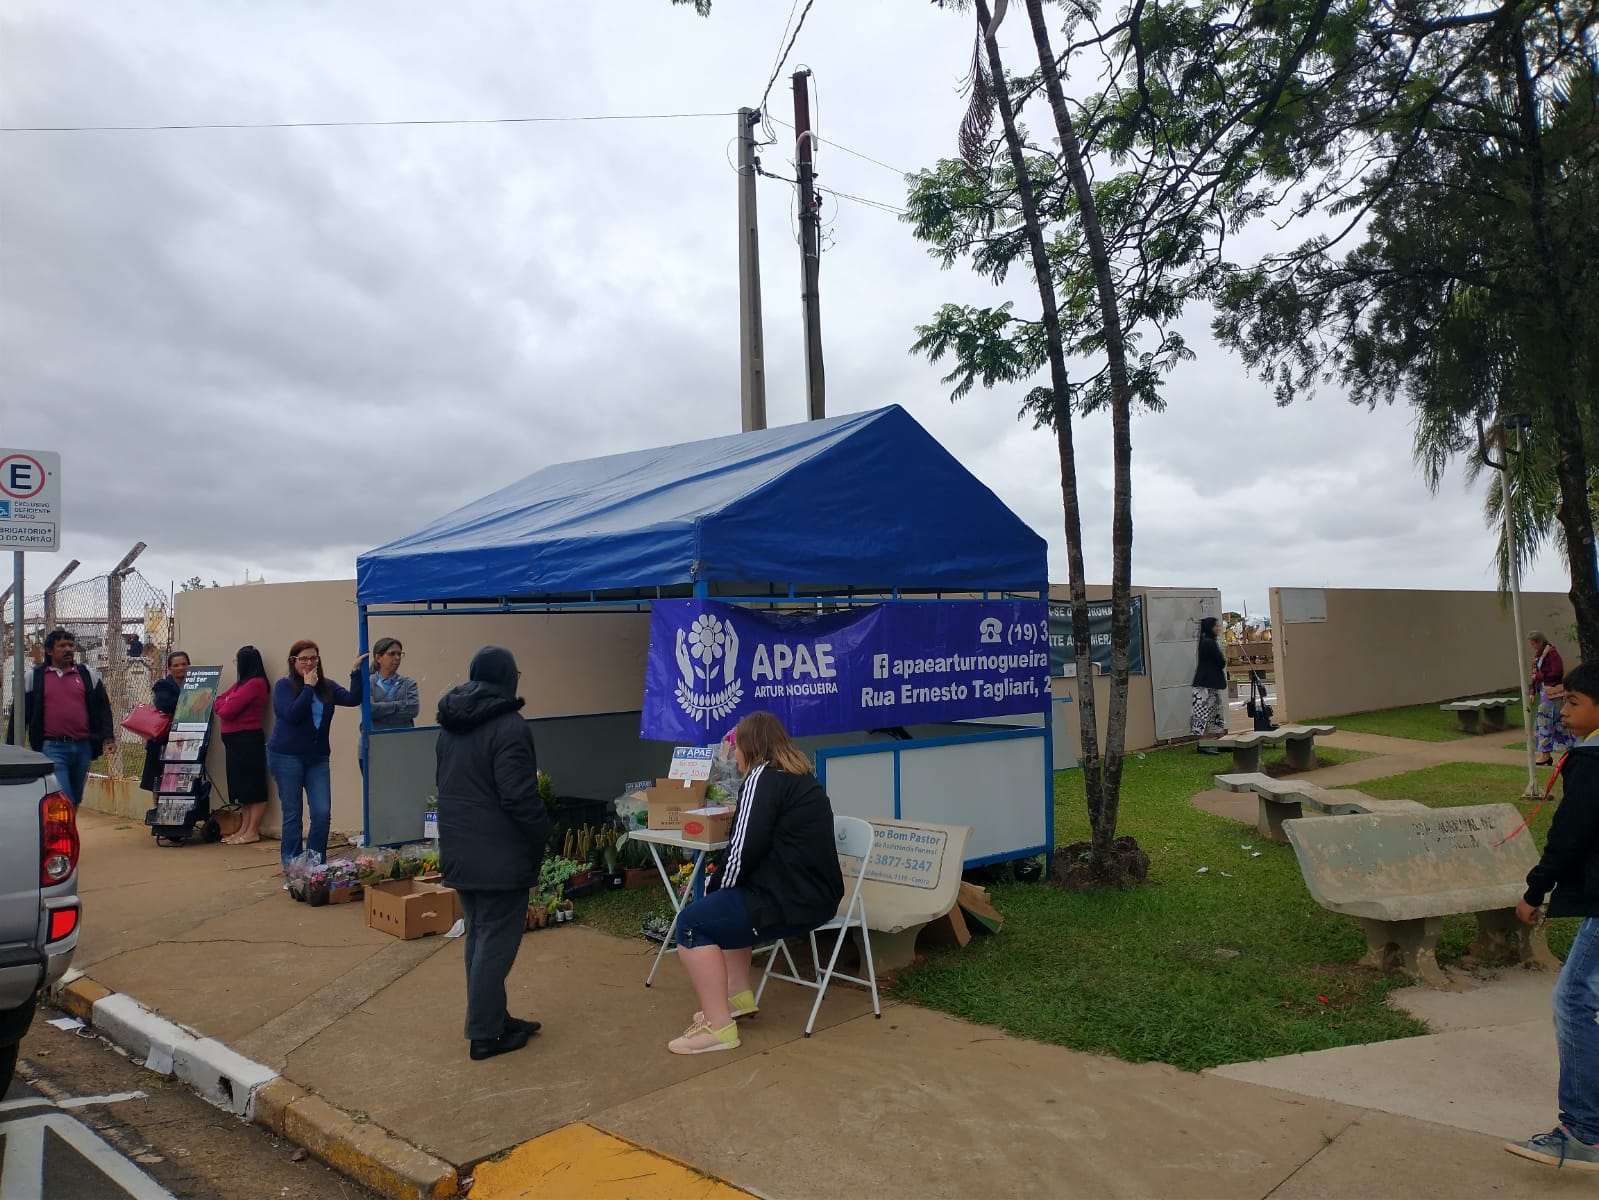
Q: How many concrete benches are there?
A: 5